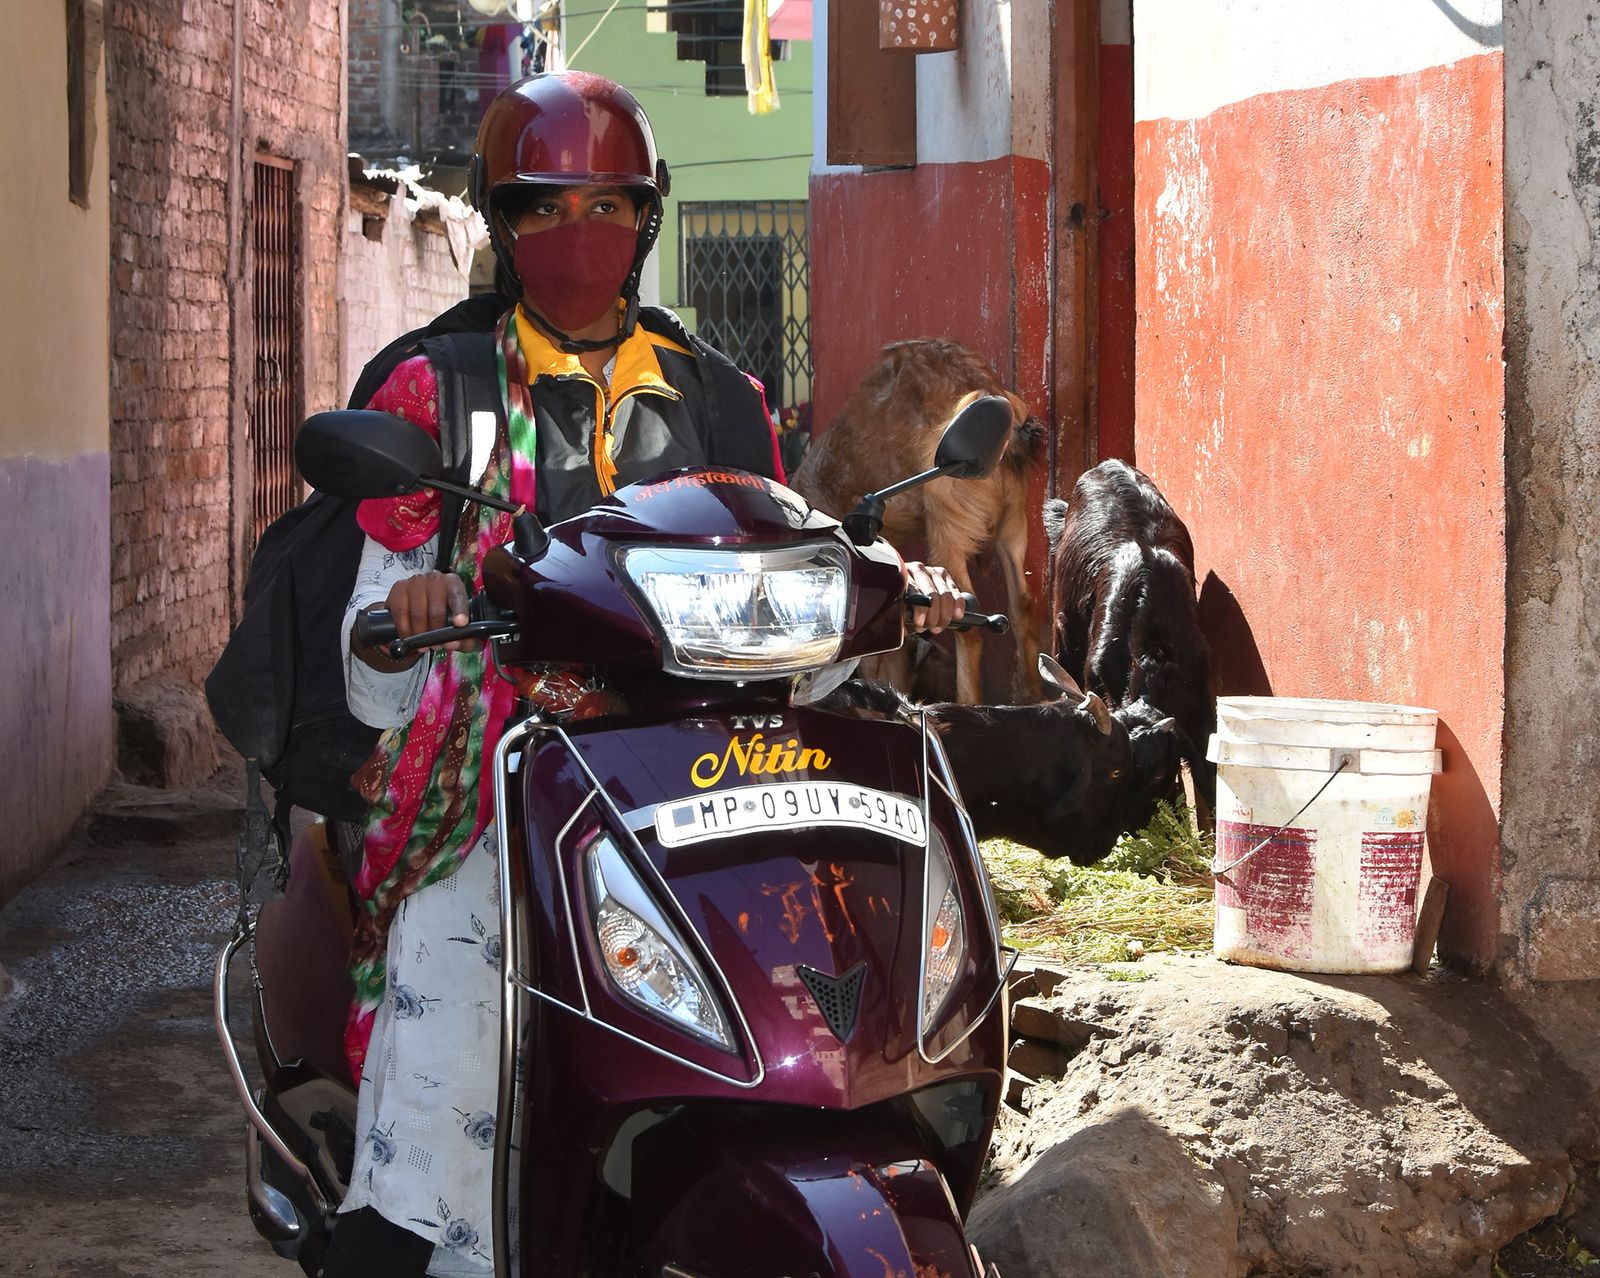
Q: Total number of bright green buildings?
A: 1